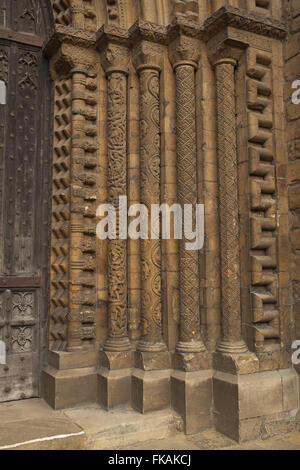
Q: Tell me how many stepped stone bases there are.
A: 5